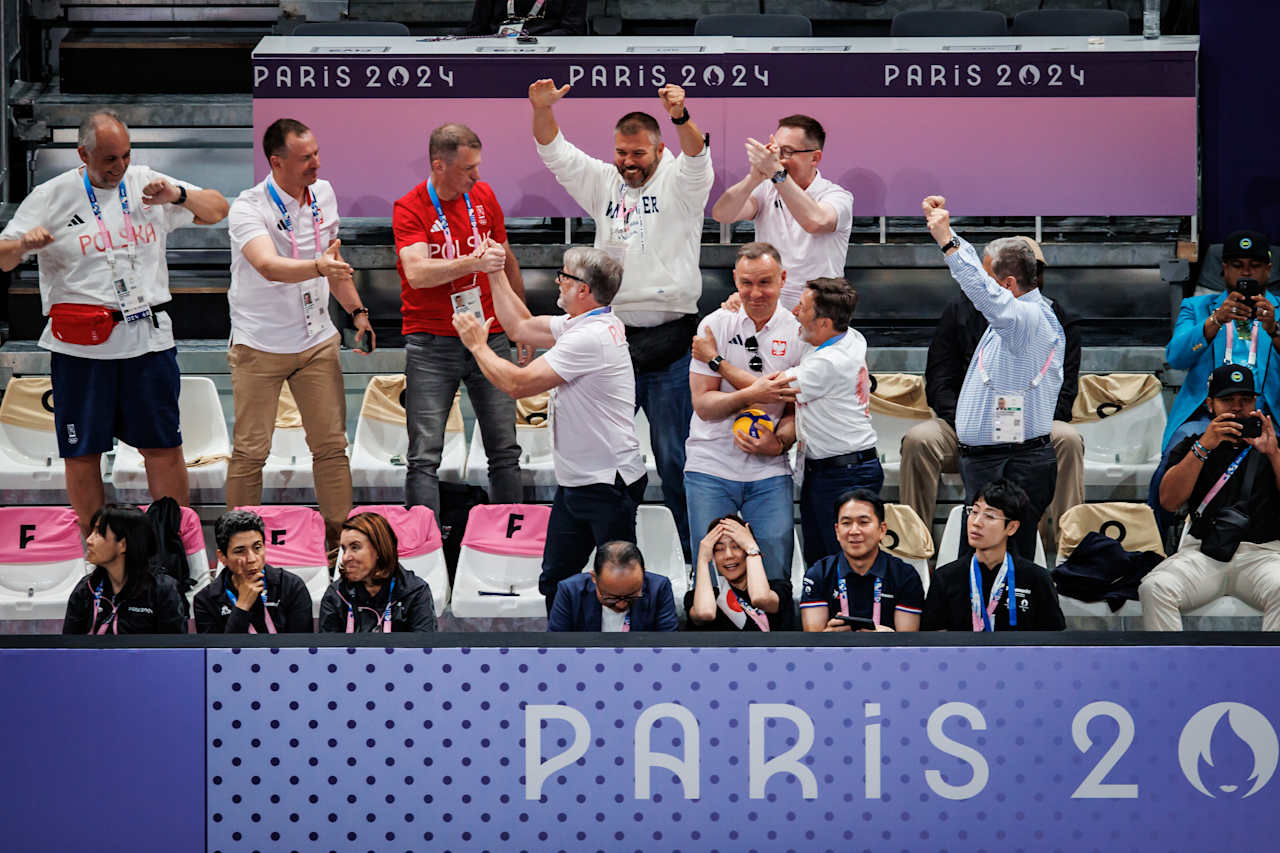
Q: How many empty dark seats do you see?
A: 4